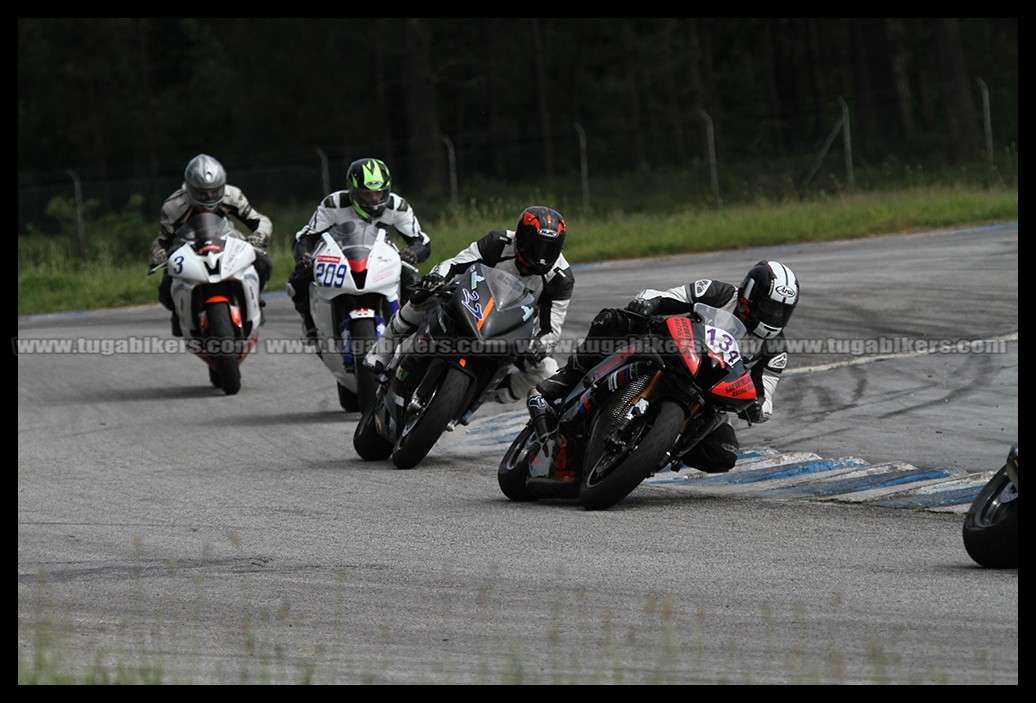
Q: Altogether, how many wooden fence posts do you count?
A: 7